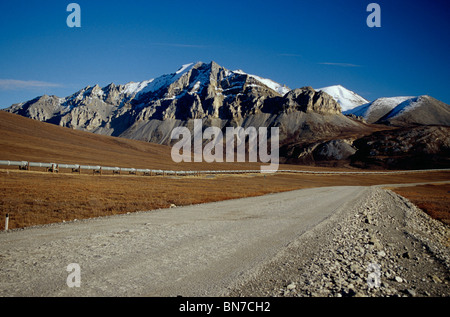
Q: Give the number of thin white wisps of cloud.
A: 4